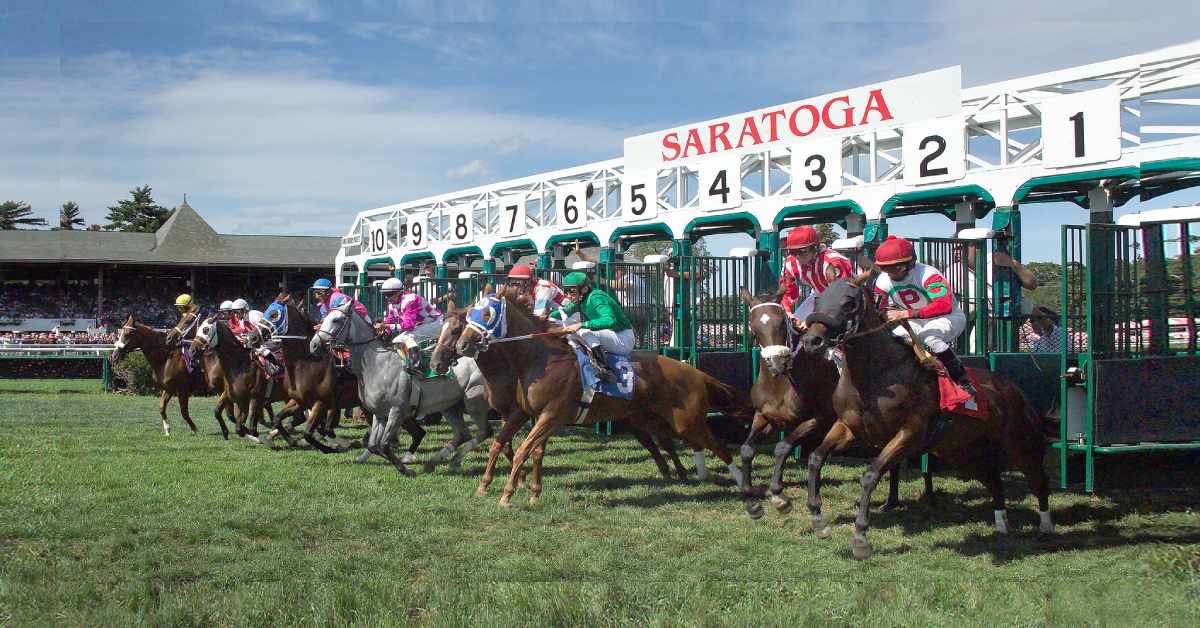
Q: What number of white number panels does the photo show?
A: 10